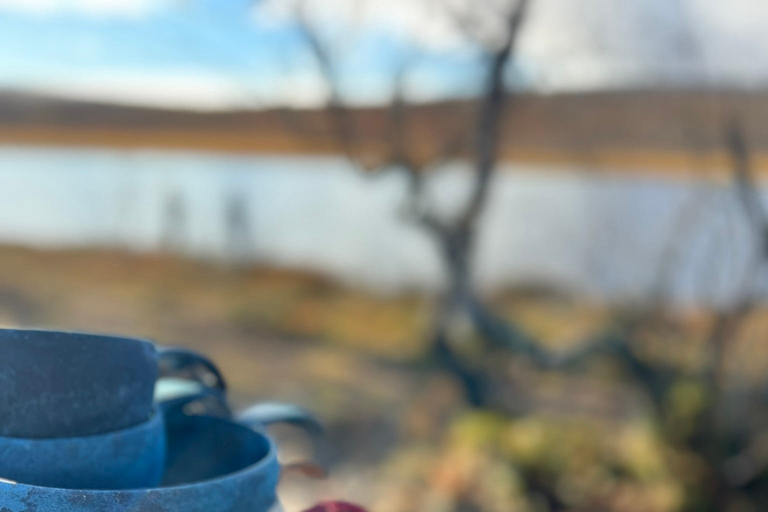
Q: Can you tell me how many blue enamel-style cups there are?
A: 3